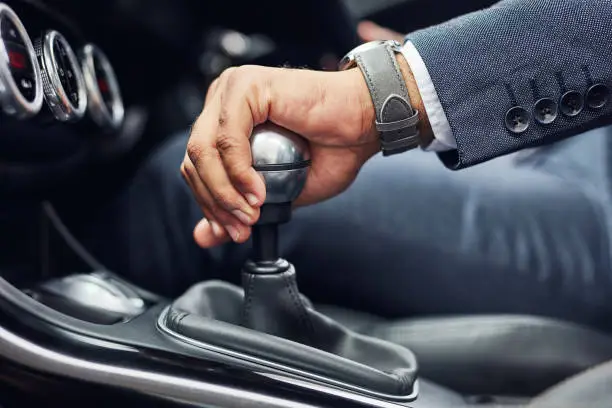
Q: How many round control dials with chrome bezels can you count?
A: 3